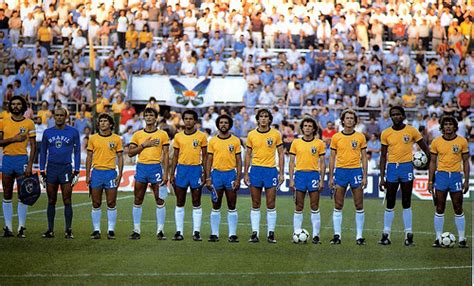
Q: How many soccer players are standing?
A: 11